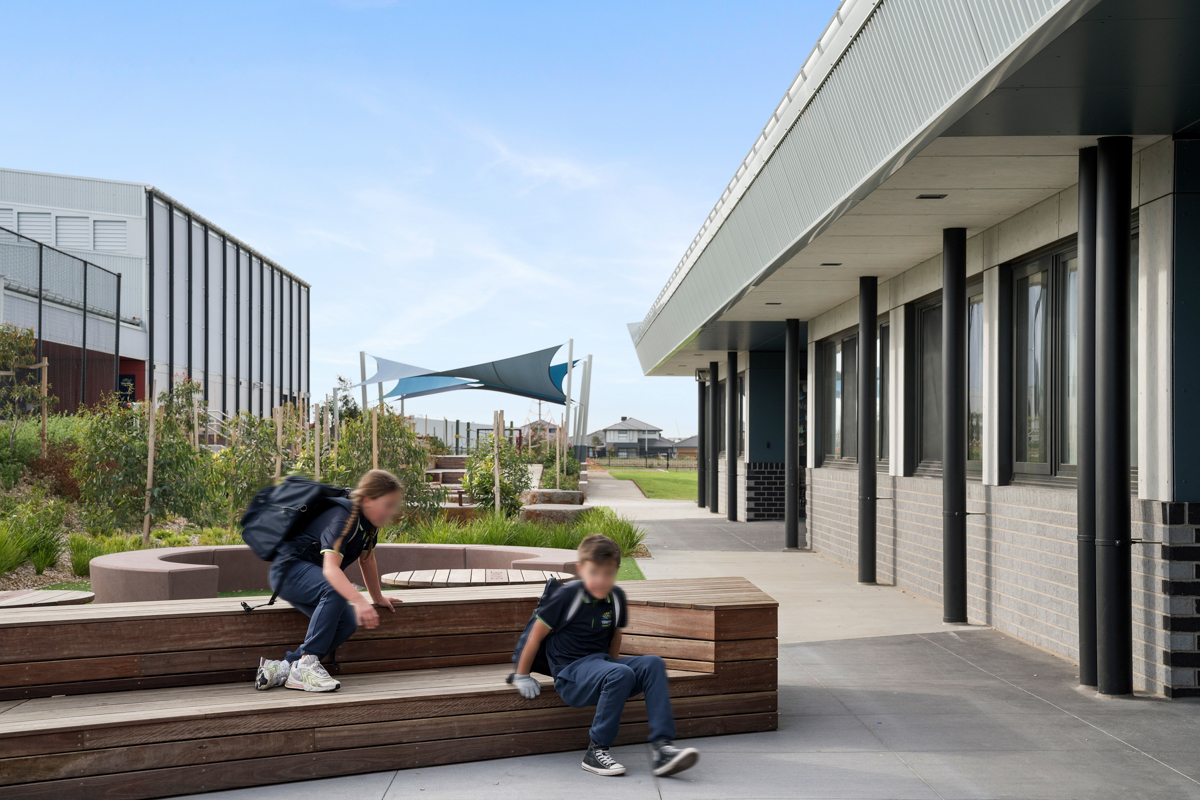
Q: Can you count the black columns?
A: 8